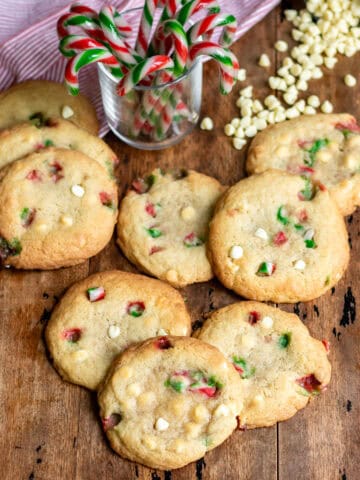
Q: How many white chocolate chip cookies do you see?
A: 9